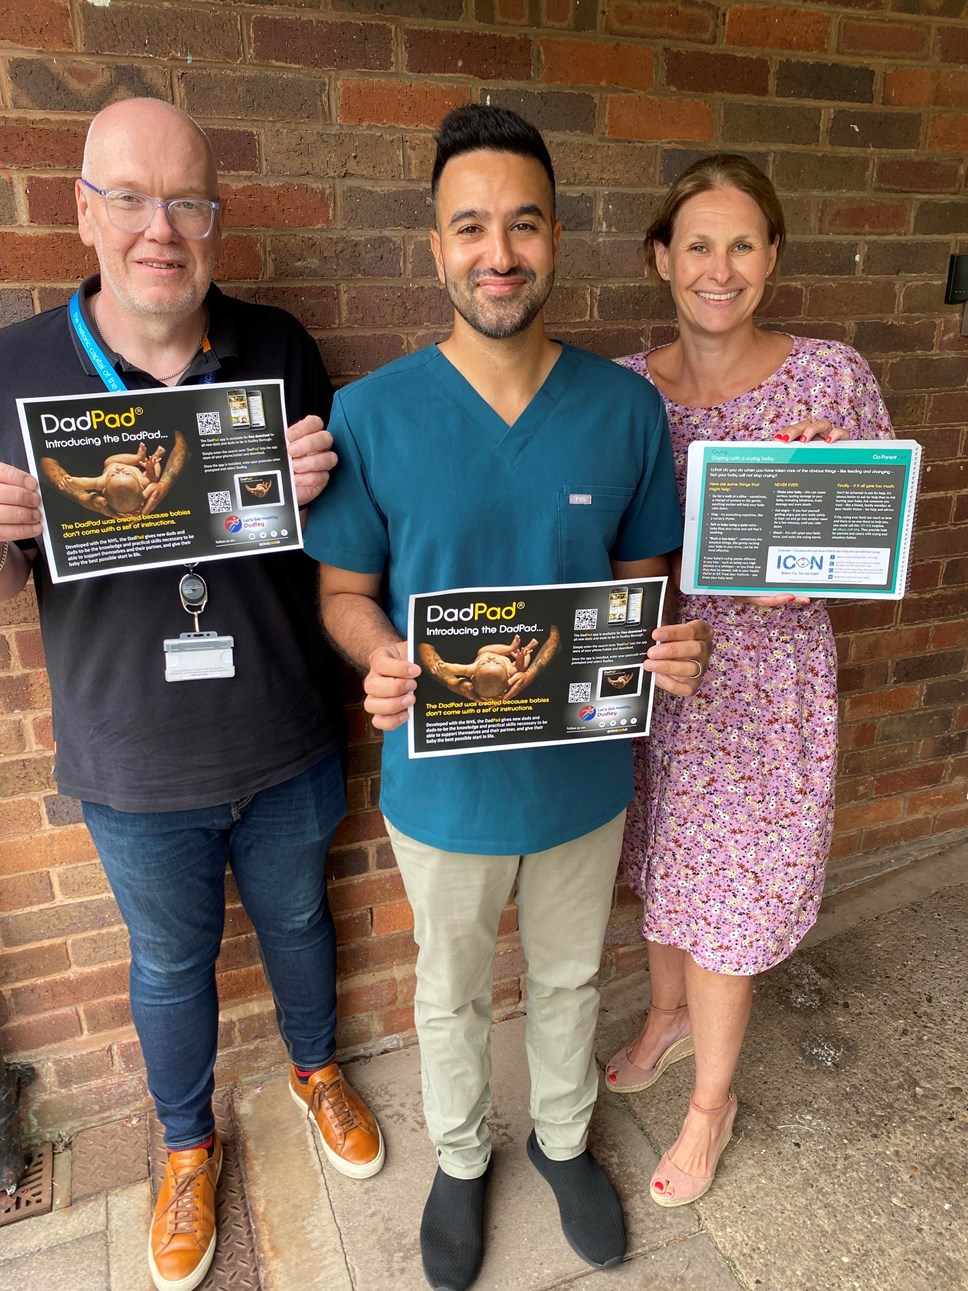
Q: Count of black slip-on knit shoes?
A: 2